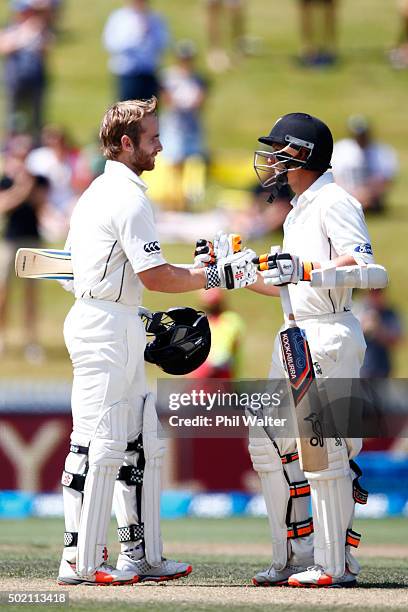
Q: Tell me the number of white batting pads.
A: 4